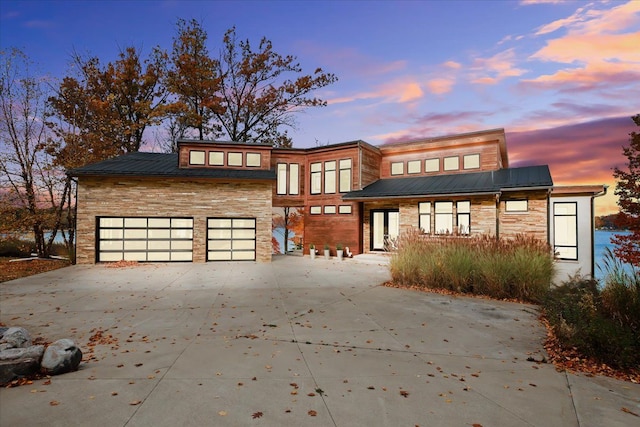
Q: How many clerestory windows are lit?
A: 9